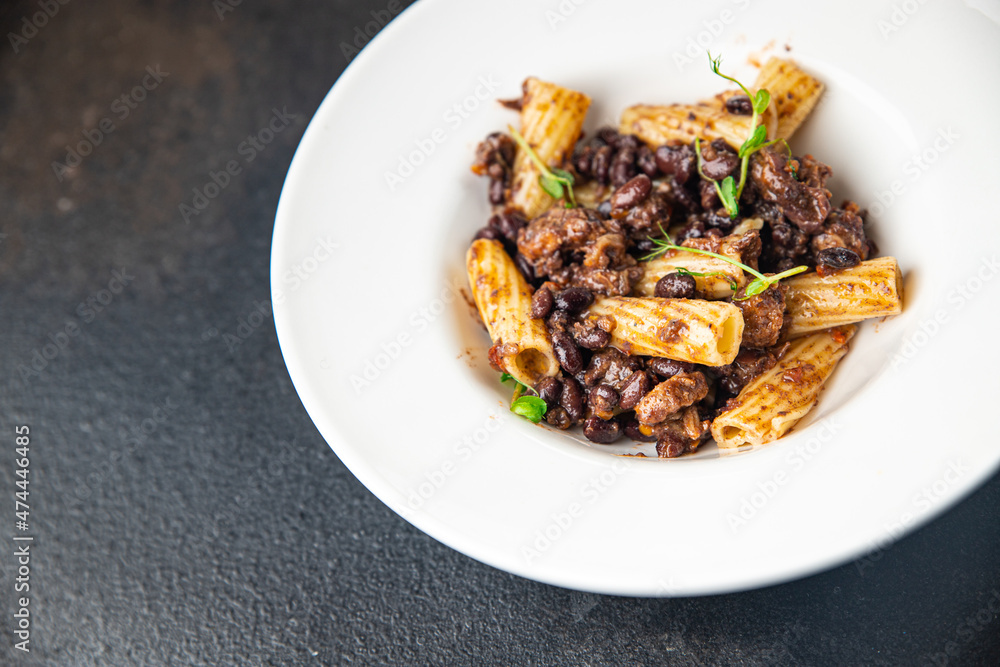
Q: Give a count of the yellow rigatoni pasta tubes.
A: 8